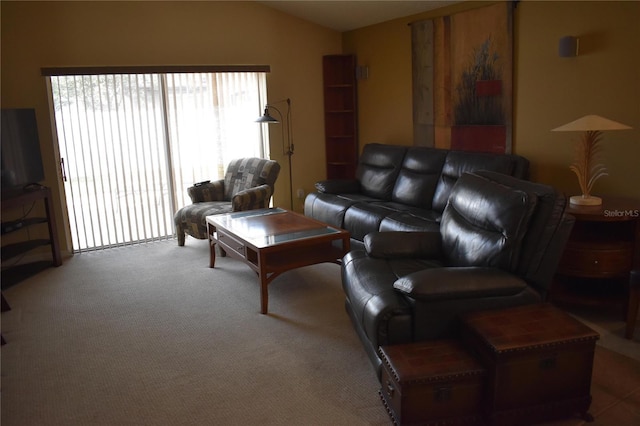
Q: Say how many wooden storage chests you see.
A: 2